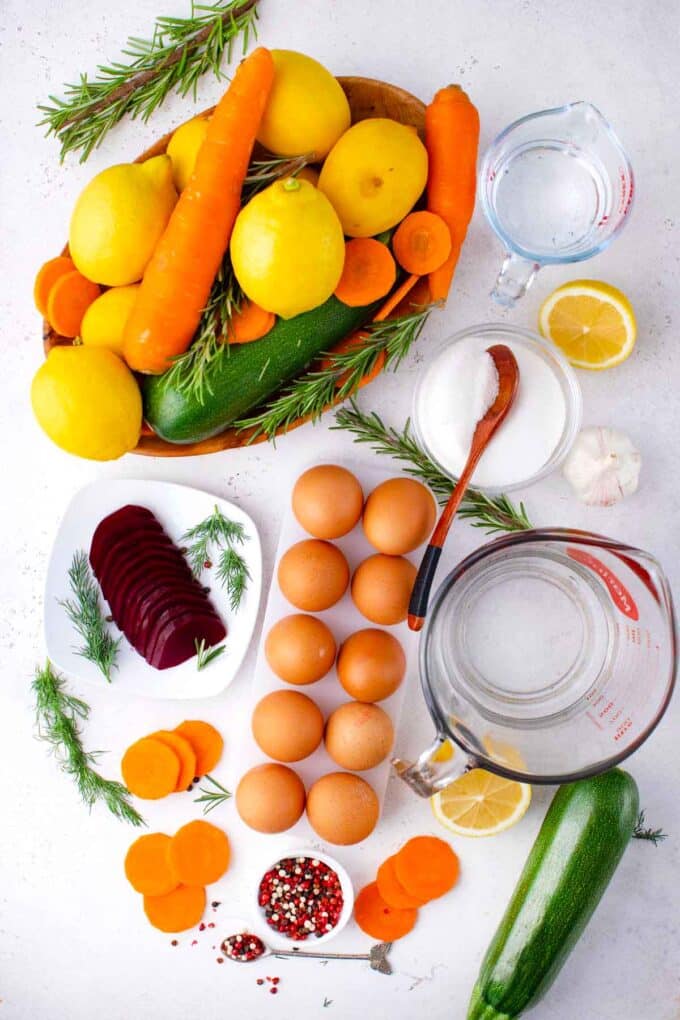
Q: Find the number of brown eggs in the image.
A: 10